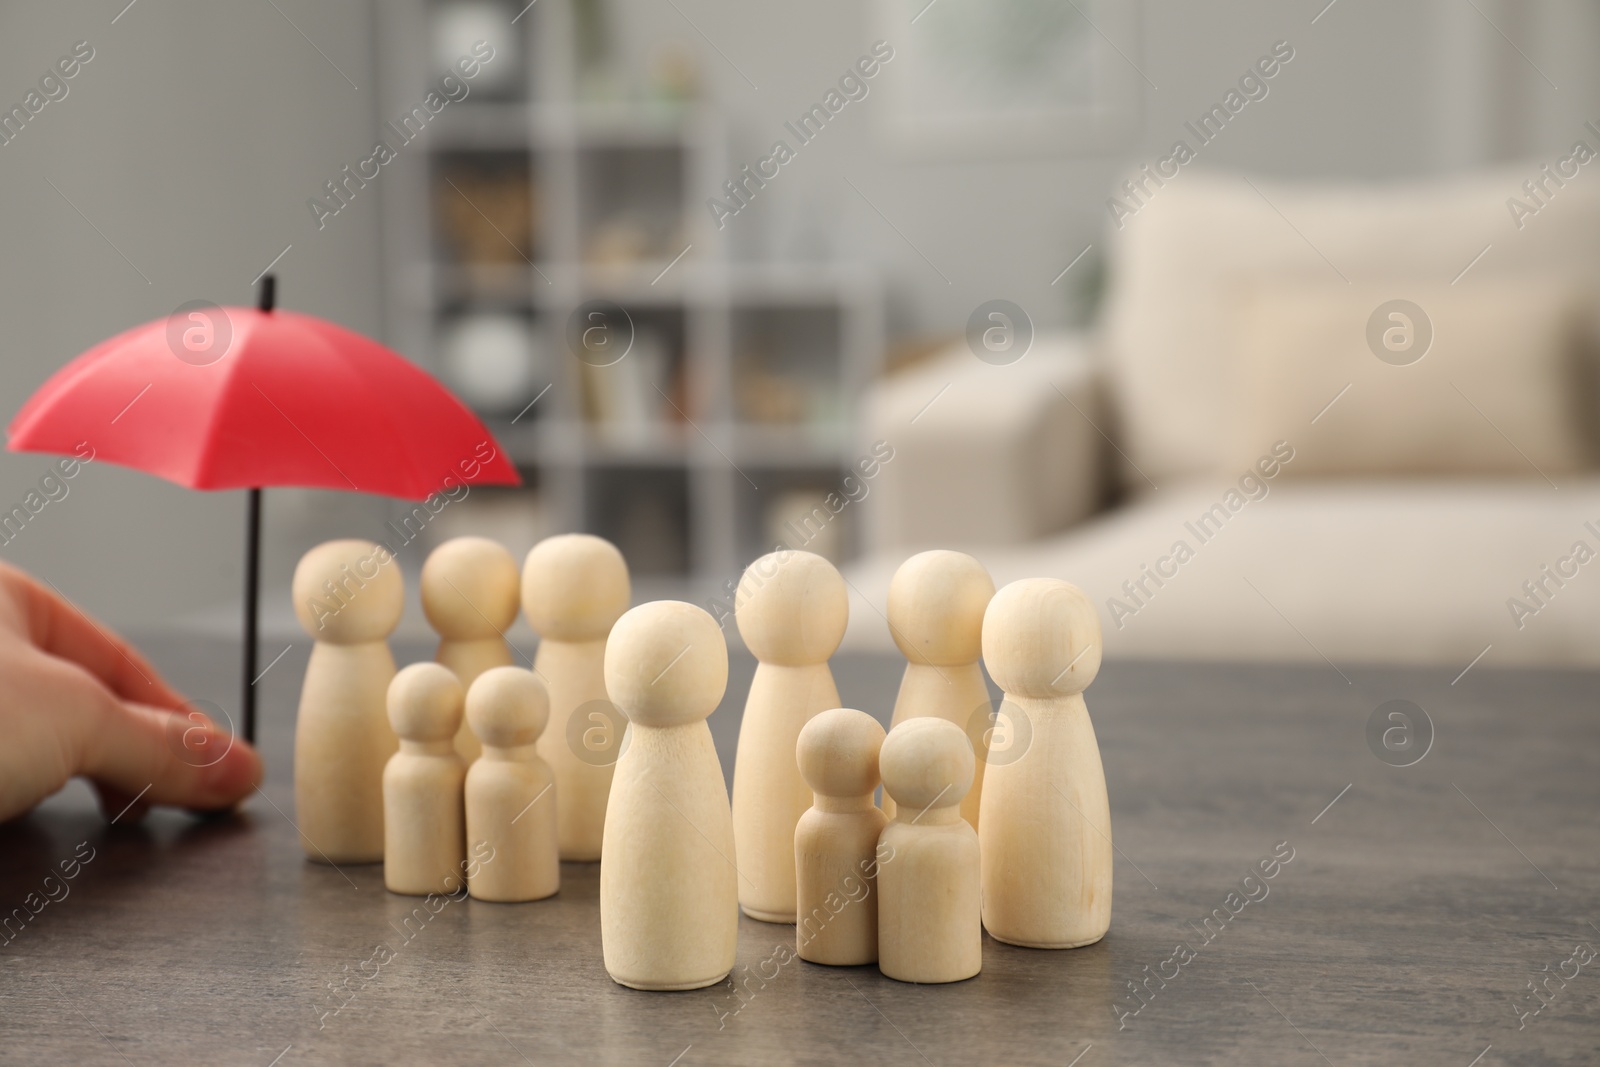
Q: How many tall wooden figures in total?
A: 7